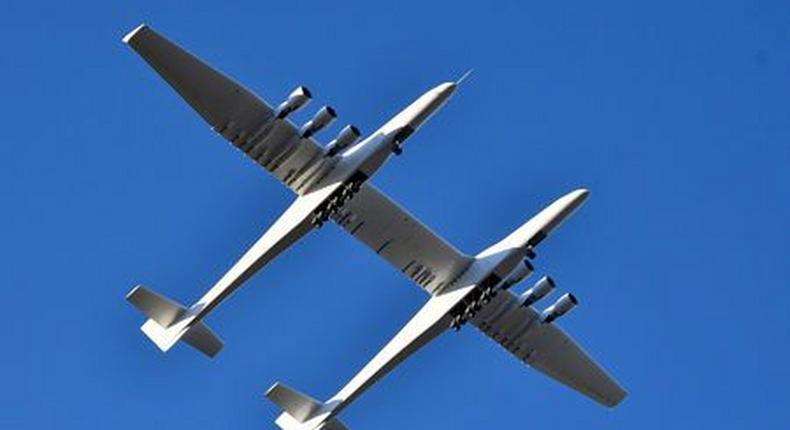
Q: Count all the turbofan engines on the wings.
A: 6